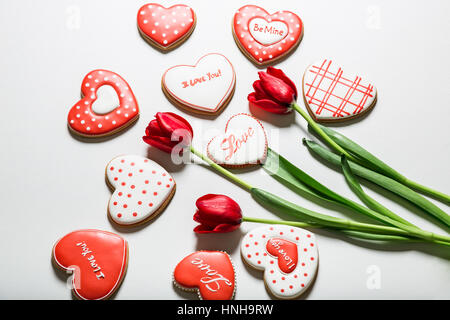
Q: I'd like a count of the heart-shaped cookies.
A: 10